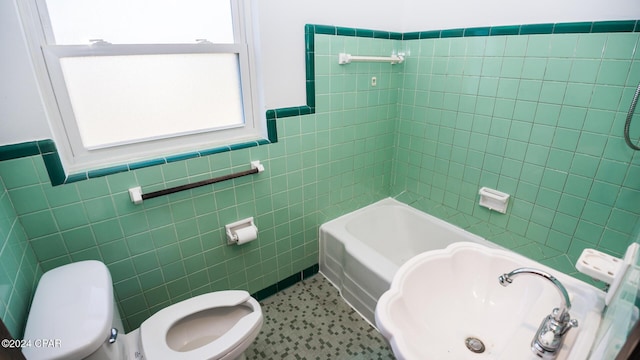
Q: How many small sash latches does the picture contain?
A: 2